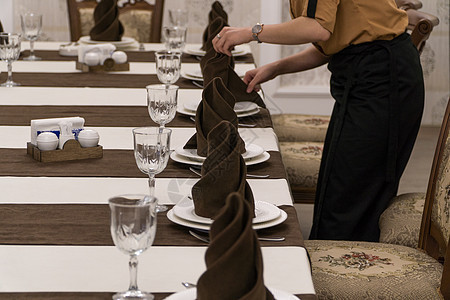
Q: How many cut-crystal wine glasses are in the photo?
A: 8